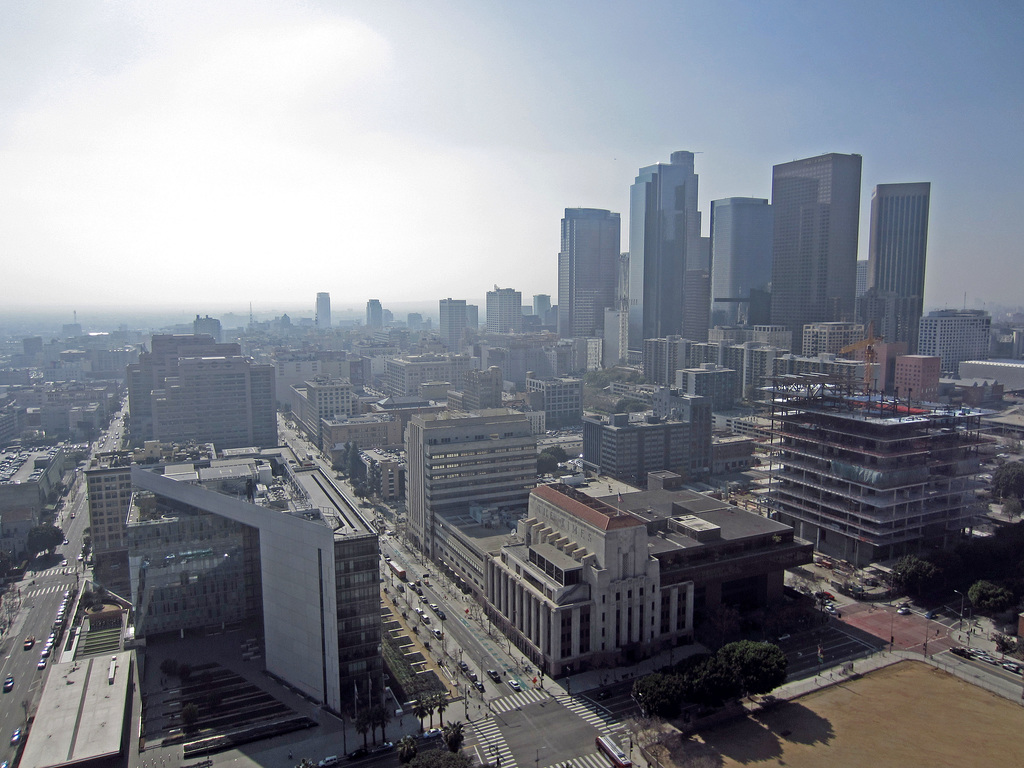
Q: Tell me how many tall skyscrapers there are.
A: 5